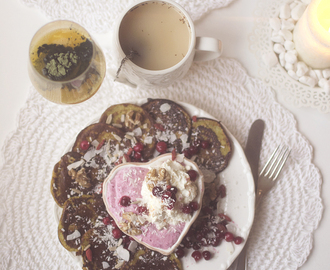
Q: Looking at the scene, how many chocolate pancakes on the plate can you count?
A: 8